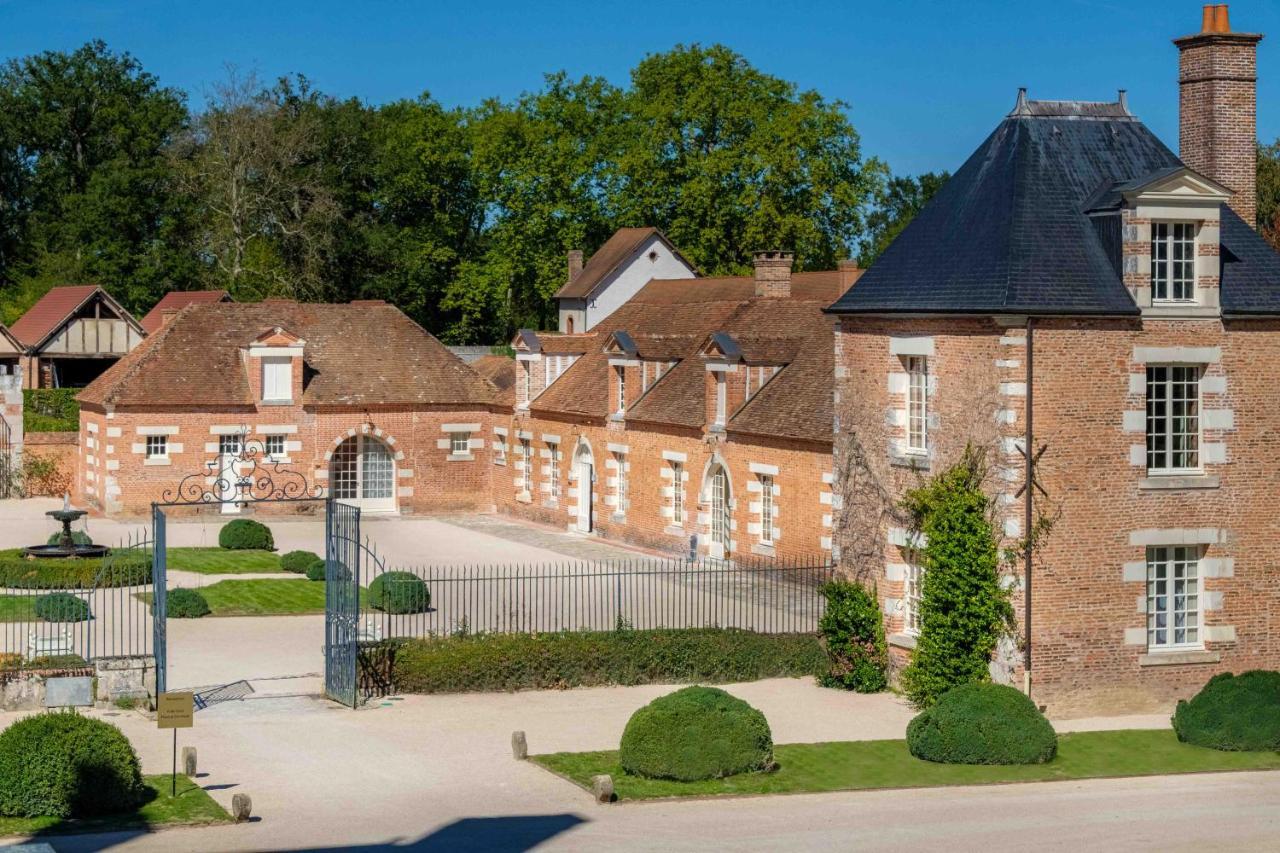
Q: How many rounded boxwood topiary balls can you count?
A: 11